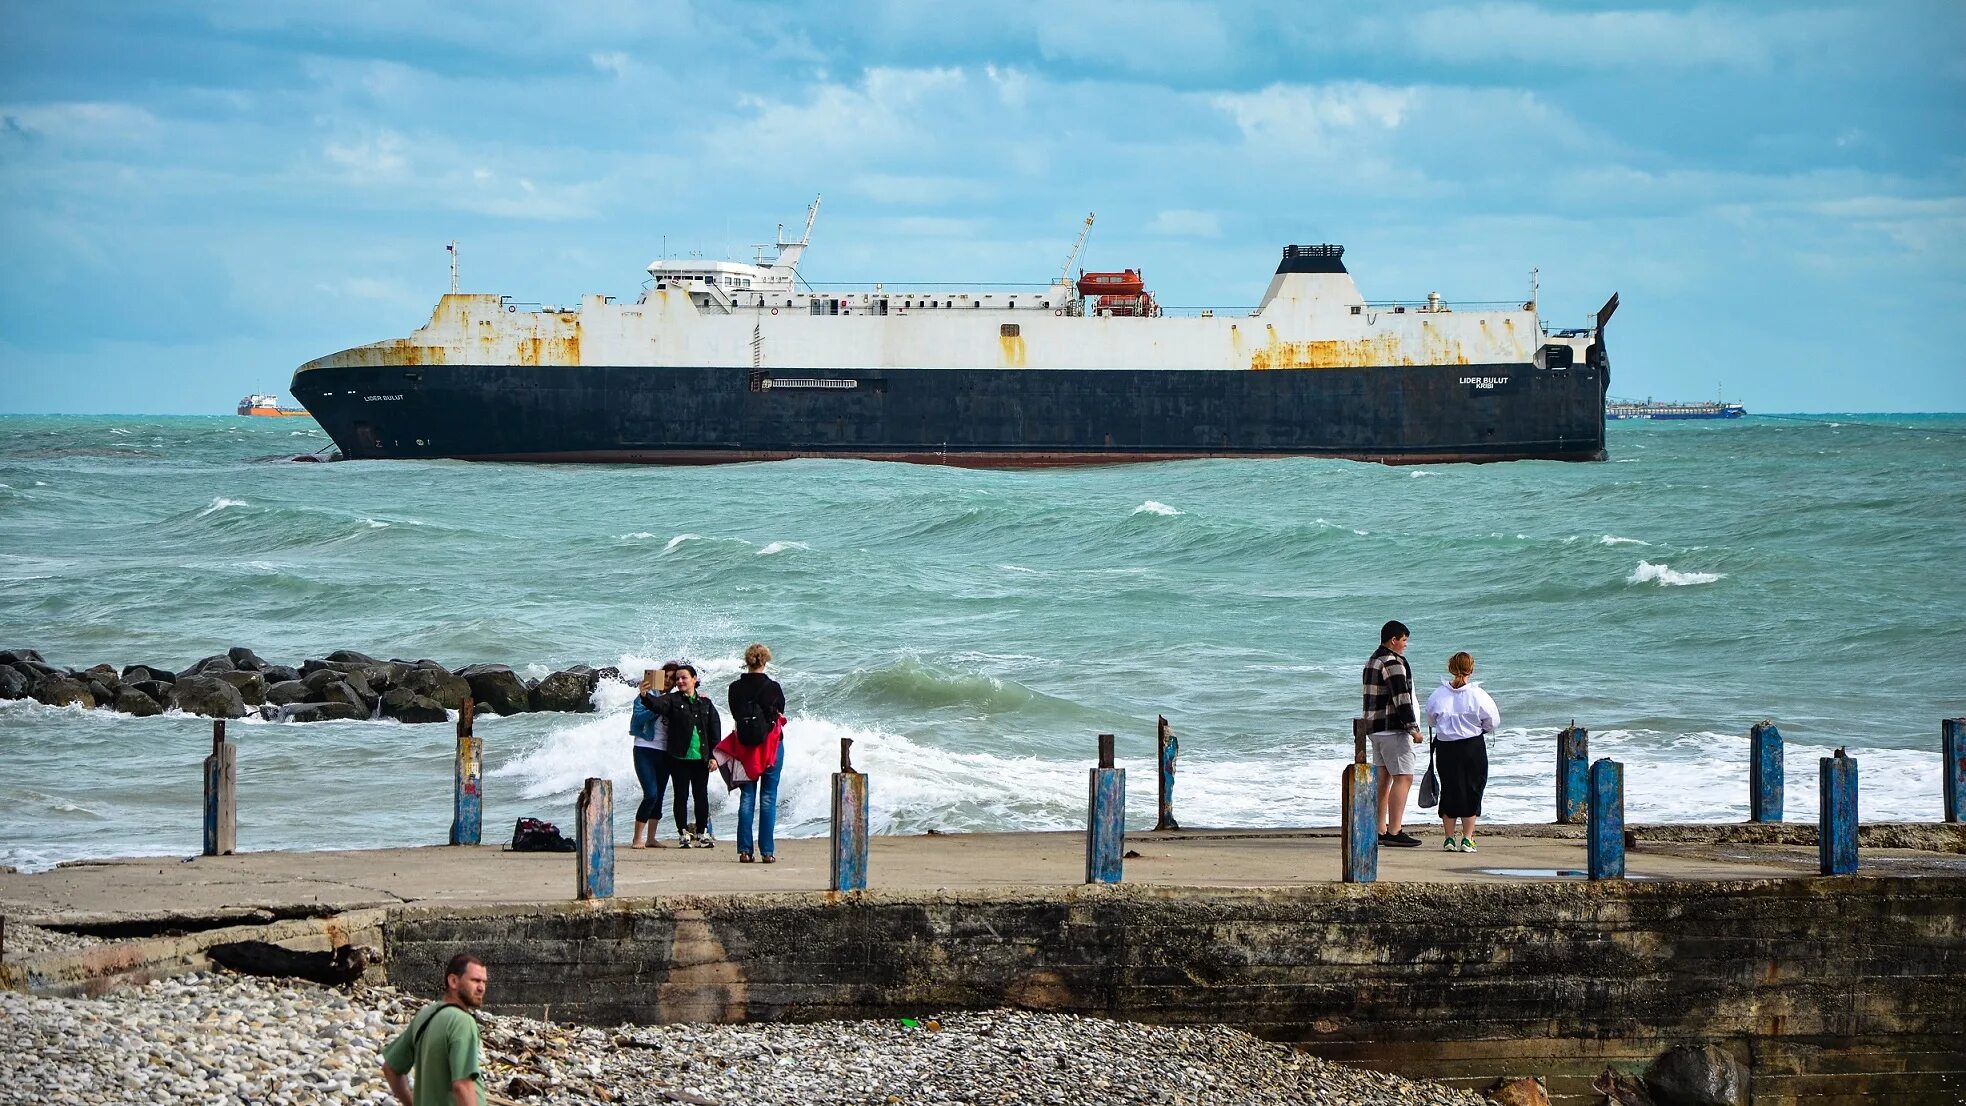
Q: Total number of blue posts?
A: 12